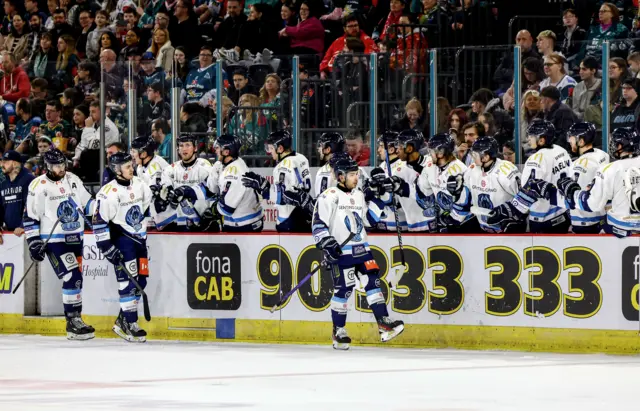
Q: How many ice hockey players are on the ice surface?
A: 3